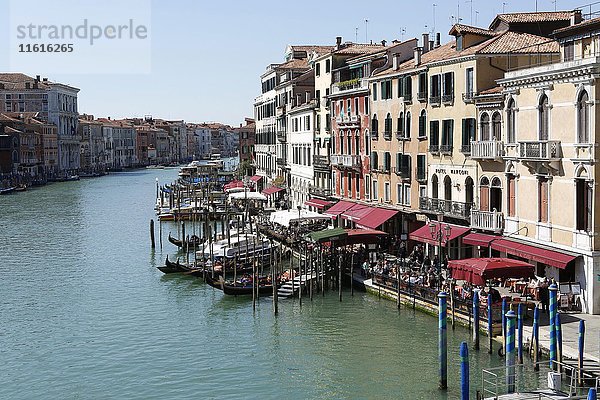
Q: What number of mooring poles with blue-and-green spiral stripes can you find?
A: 3